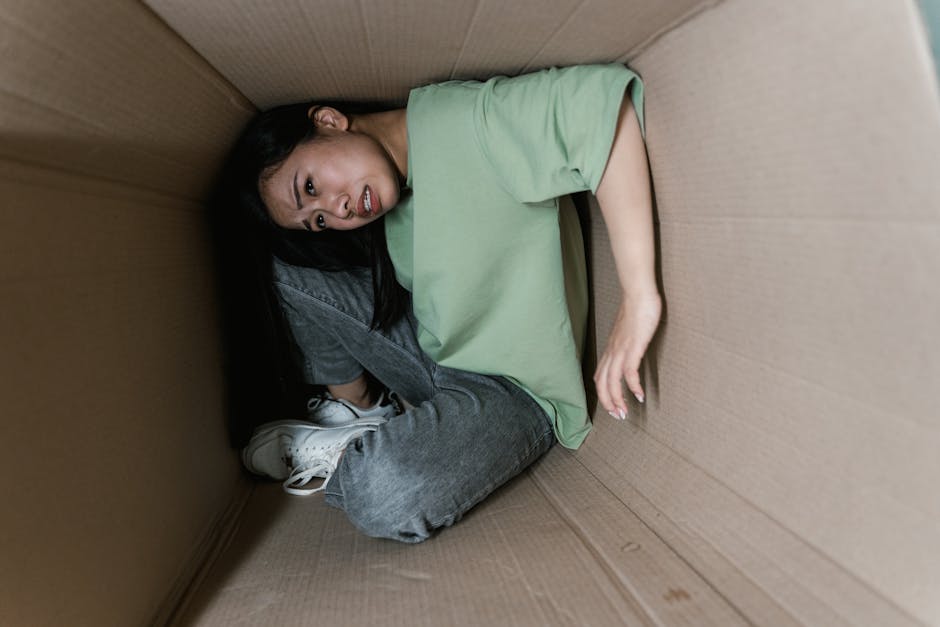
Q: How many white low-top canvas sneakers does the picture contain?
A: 2